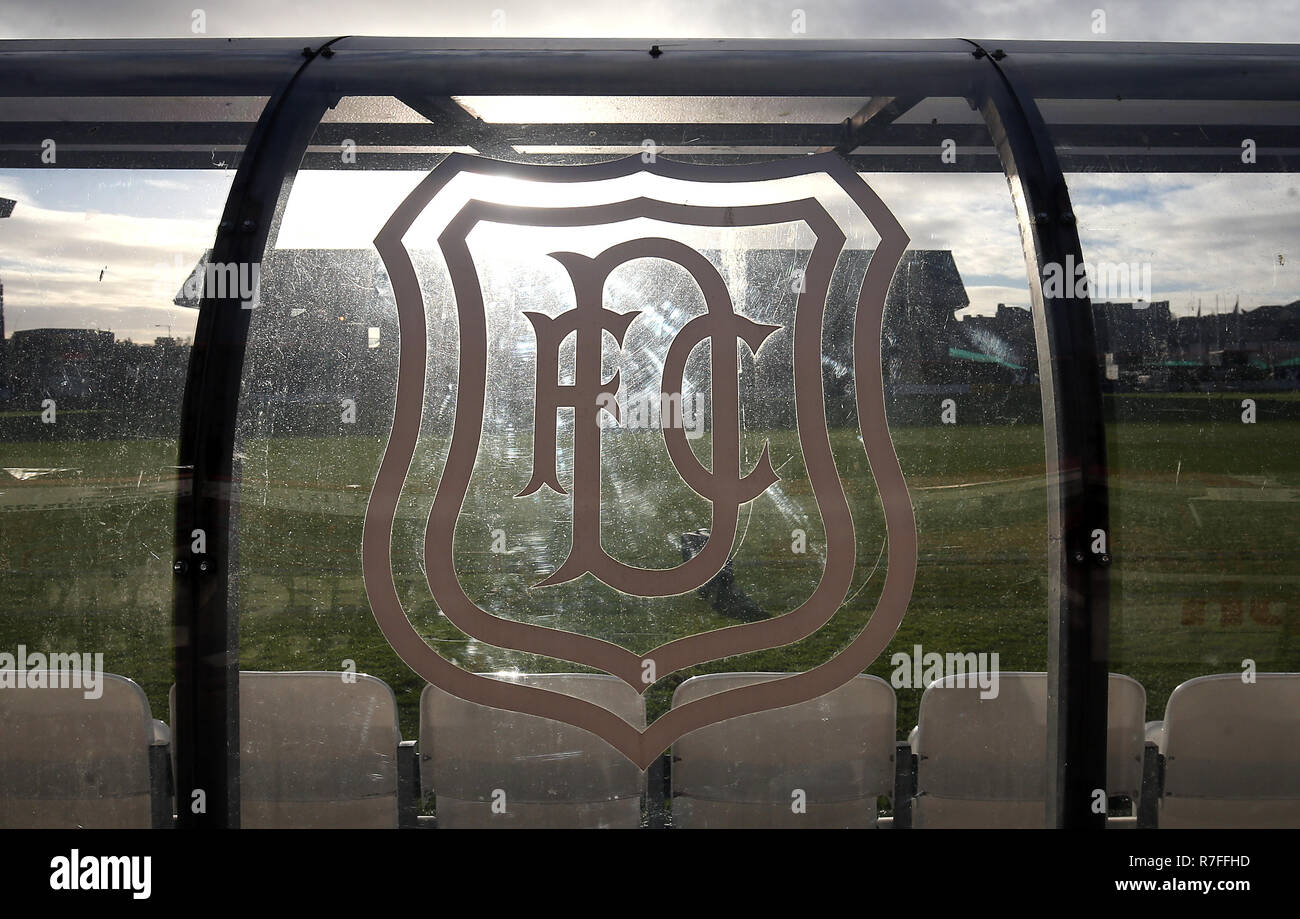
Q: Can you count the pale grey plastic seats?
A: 6